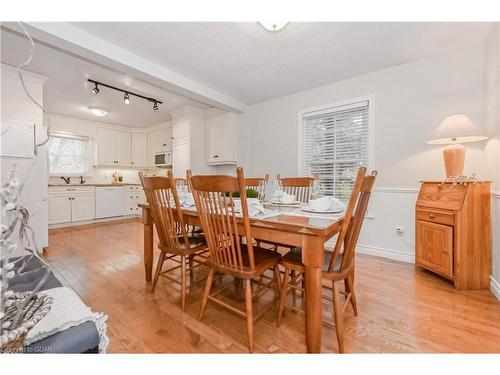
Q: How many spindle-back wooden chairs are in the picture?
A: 6